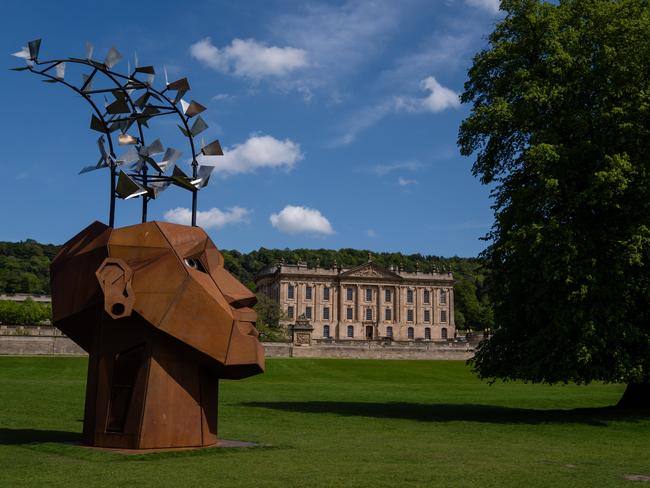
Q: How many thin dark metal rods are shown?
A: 3